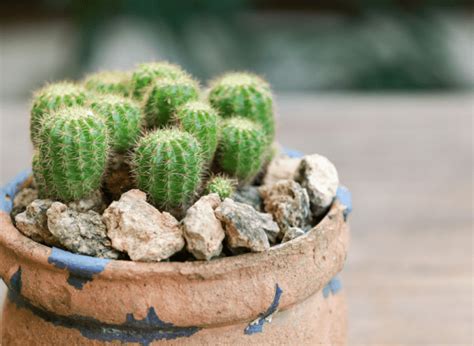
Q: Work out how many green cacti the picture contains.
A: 11